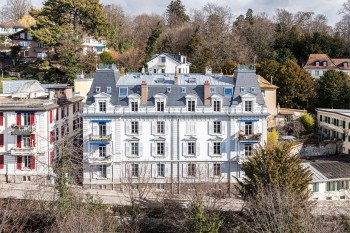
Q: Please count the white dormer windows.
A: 6